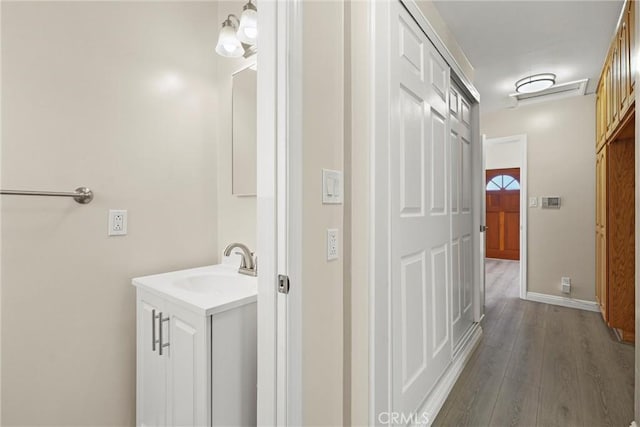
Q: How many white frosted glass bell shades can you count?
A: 2